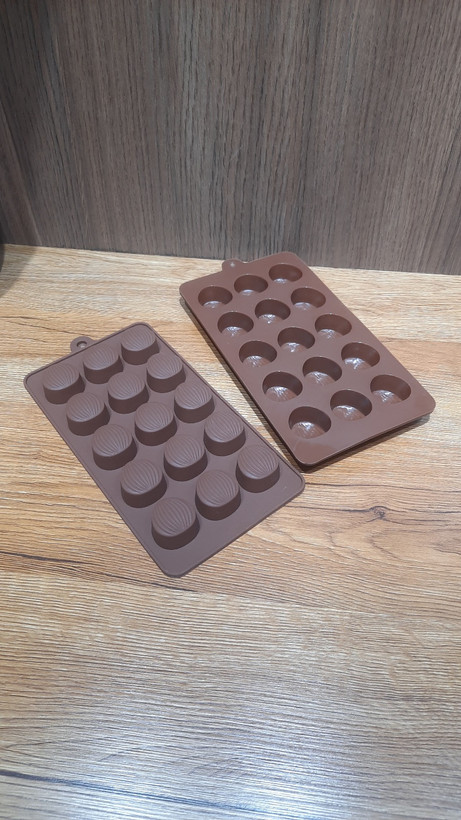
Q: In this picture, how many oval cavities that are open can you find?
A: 15